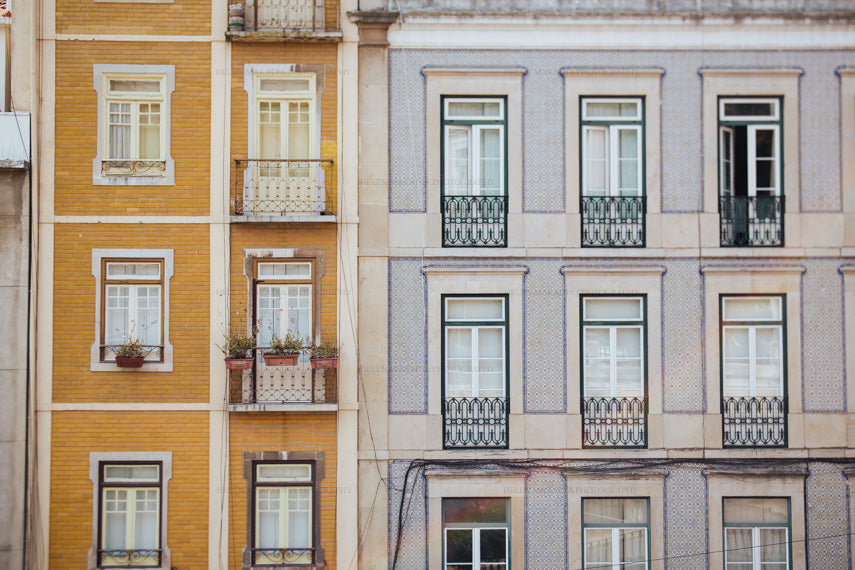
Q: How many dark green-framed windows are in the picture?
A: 9